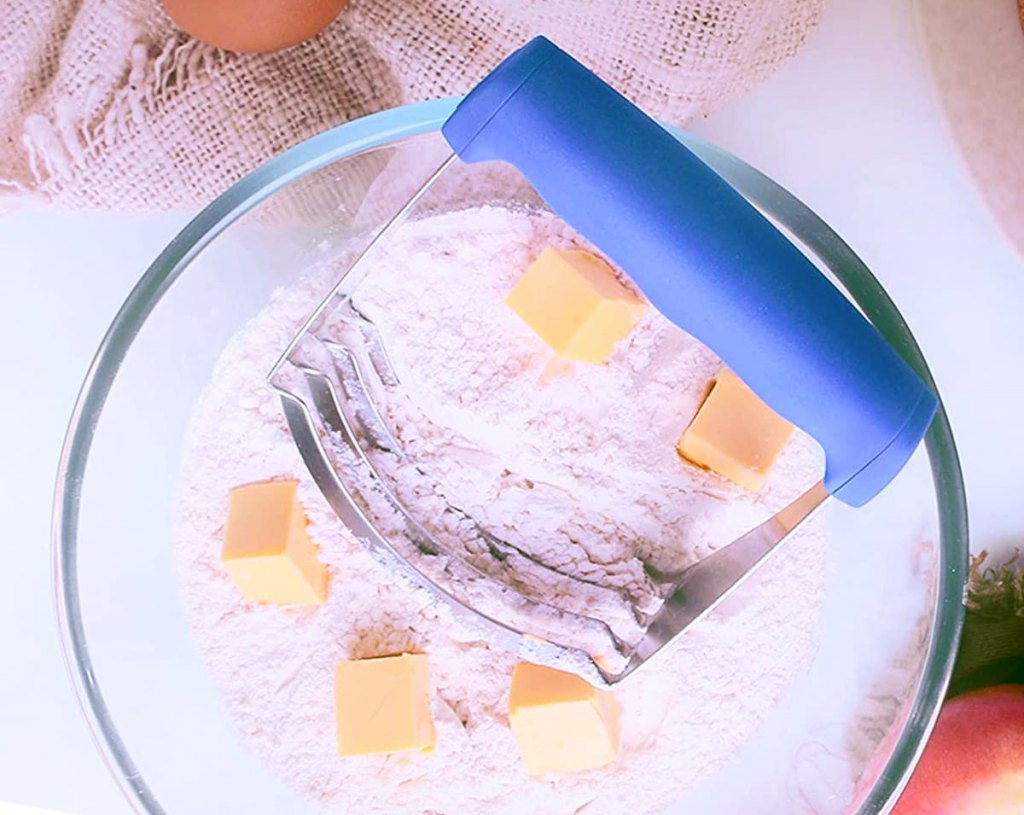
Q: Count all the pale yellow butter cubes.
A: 5